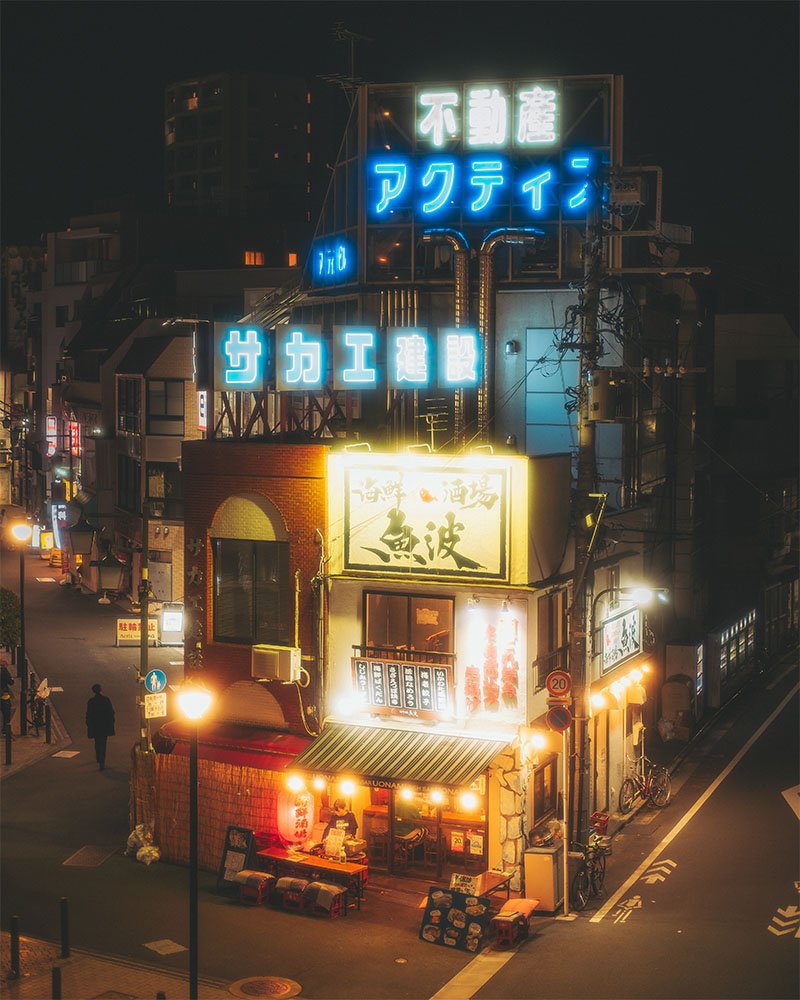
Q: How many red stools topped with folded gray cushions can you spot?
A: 3